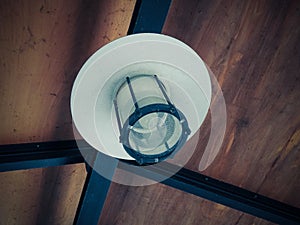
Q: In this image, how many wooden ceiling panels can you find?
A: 4